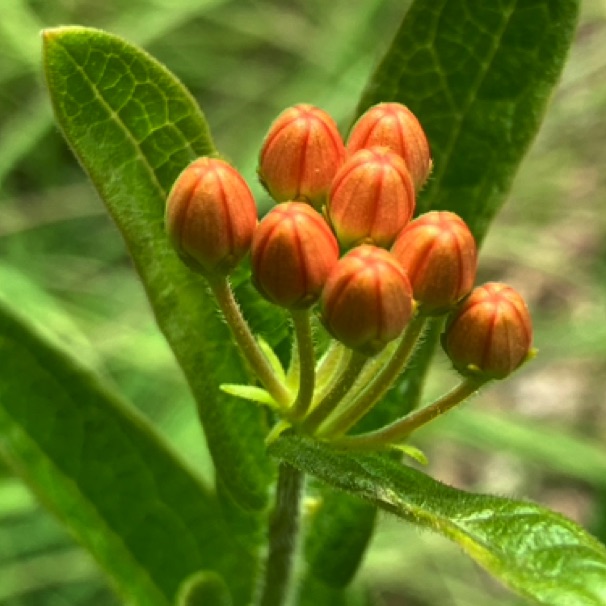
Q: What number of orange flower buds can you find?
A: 8